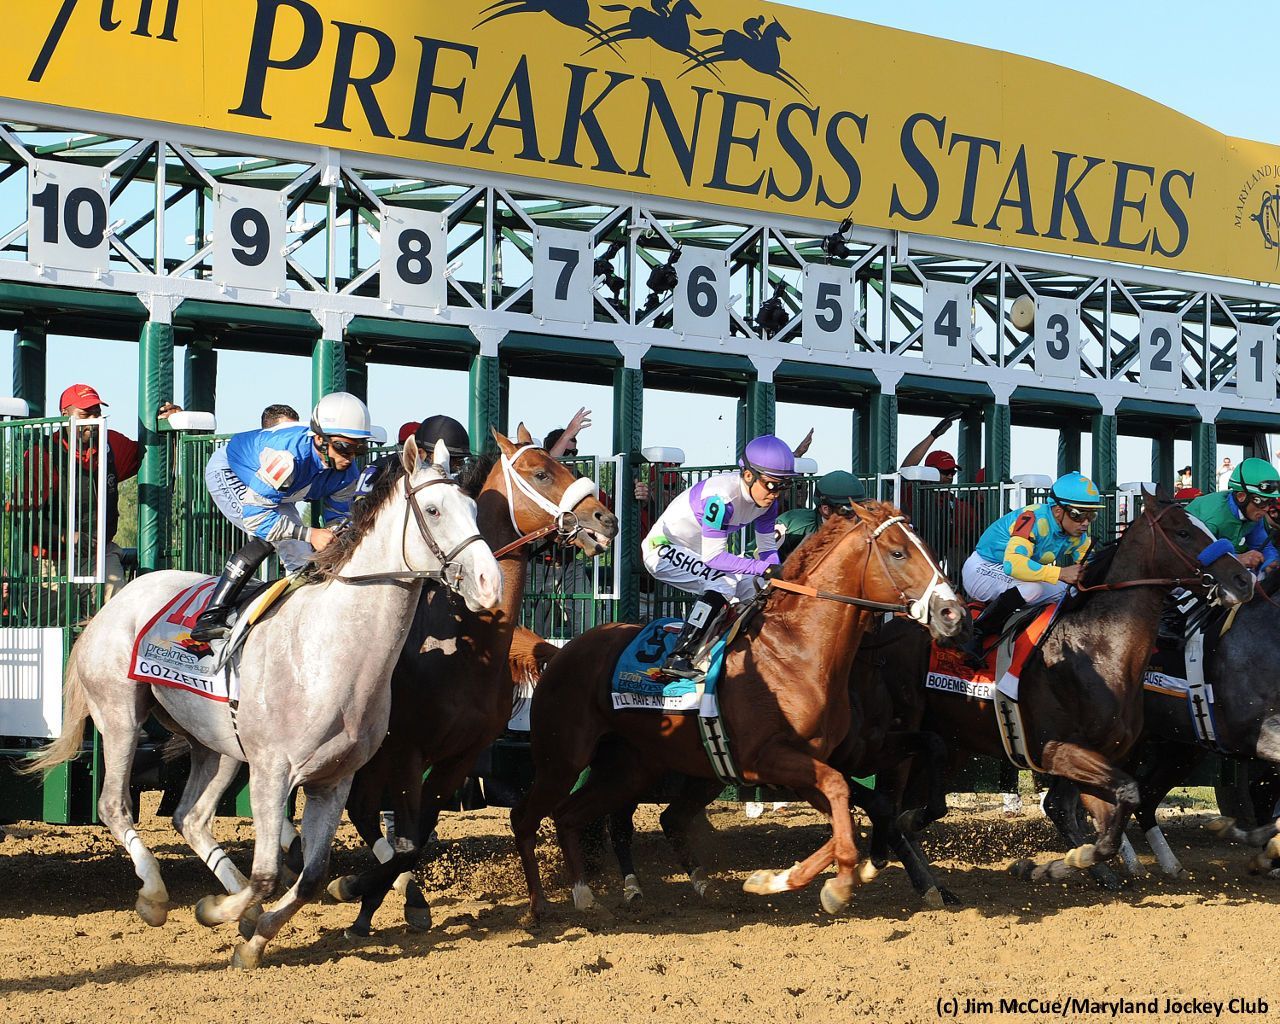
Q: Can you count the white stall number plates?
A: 10